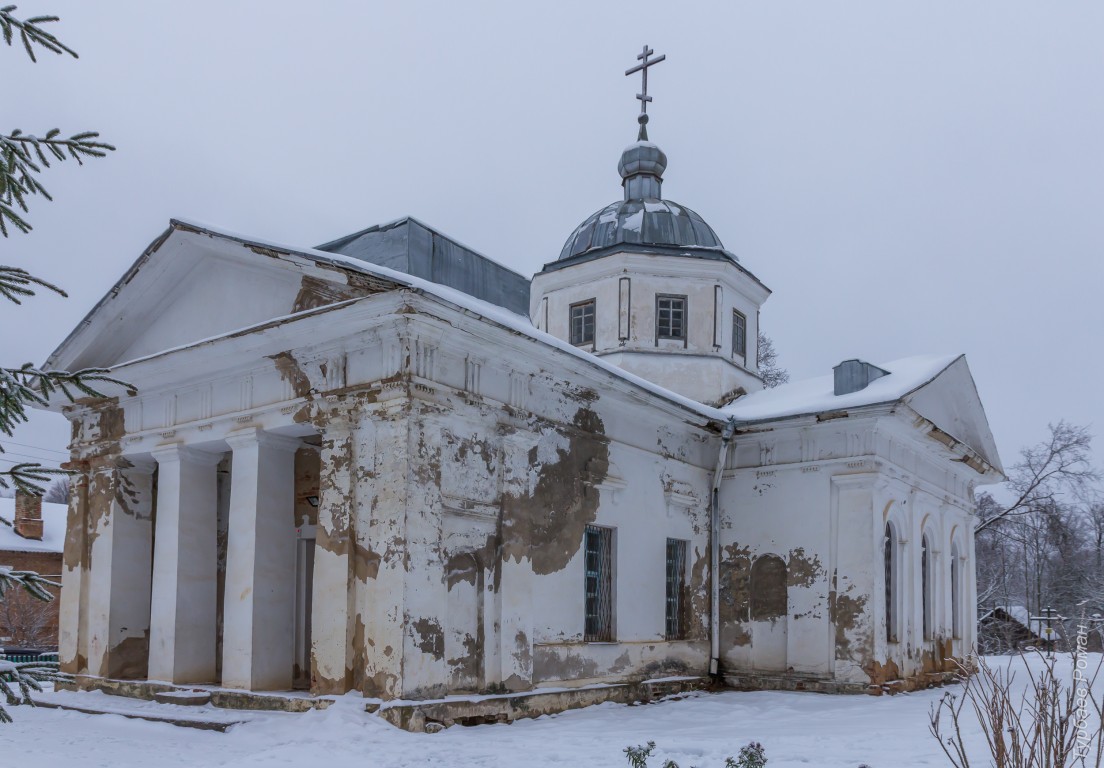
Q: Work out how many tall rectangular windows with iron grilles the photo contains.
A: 2